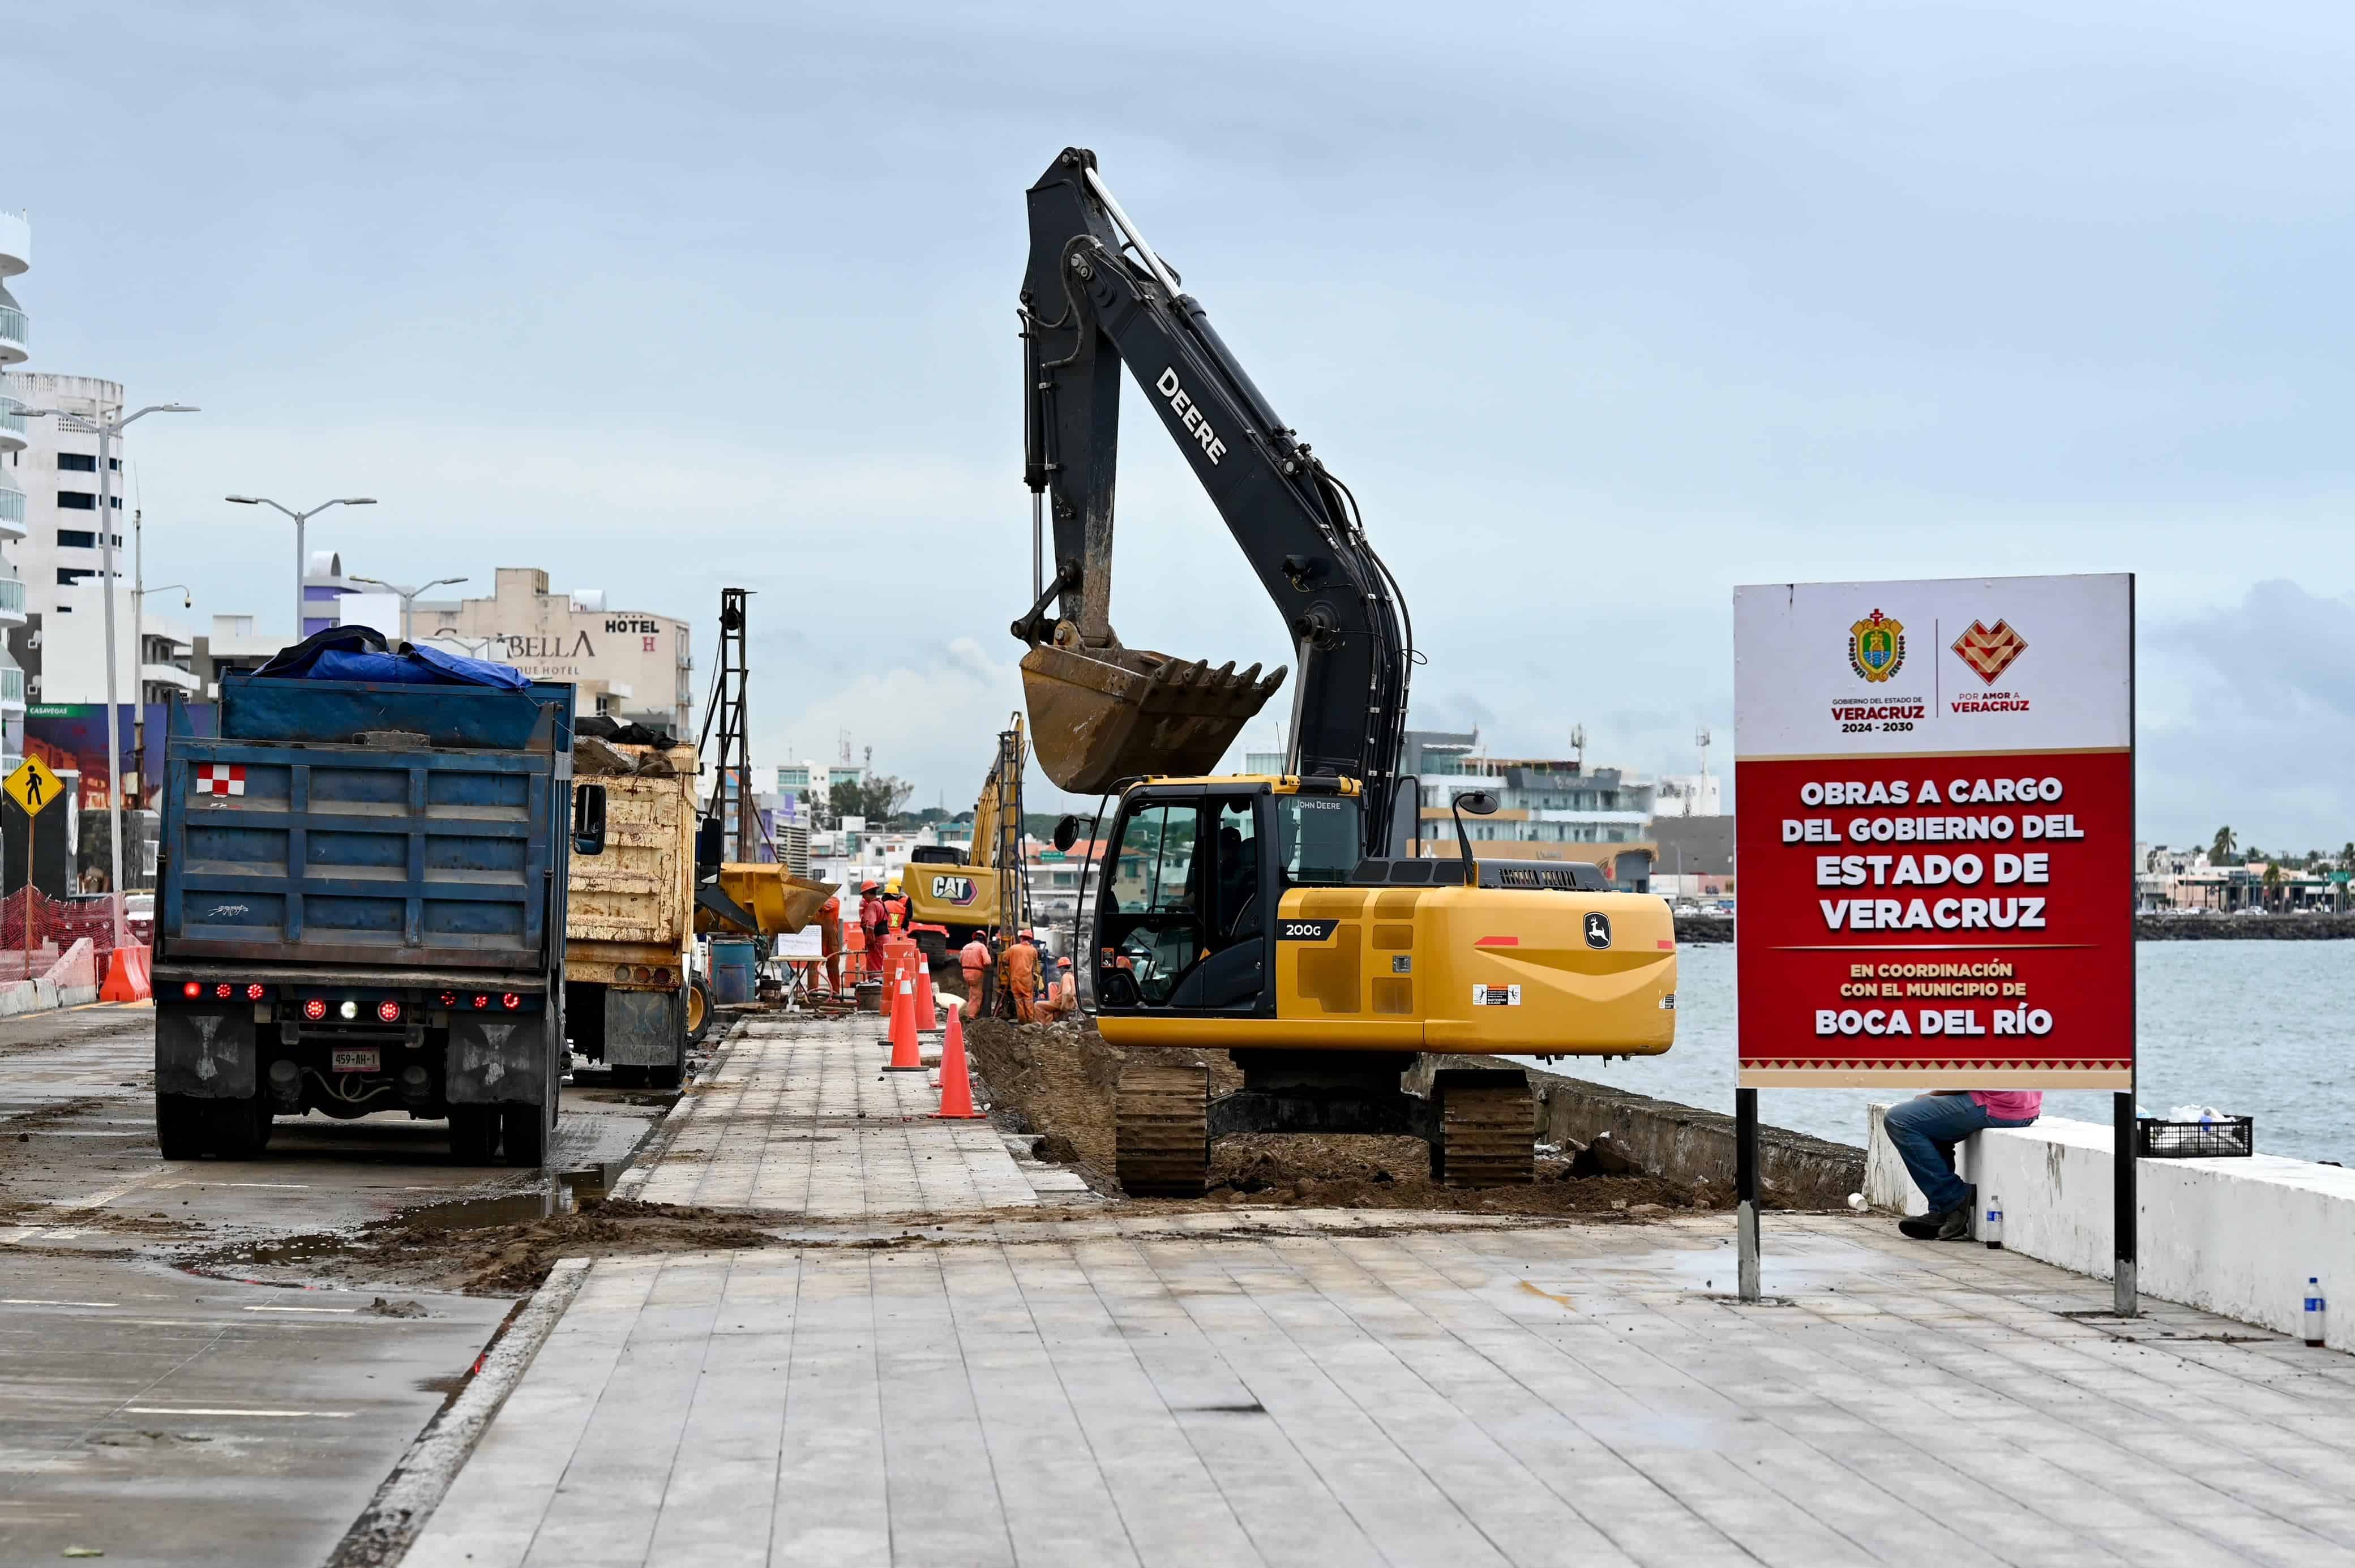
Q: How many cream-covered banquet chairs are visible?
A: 0